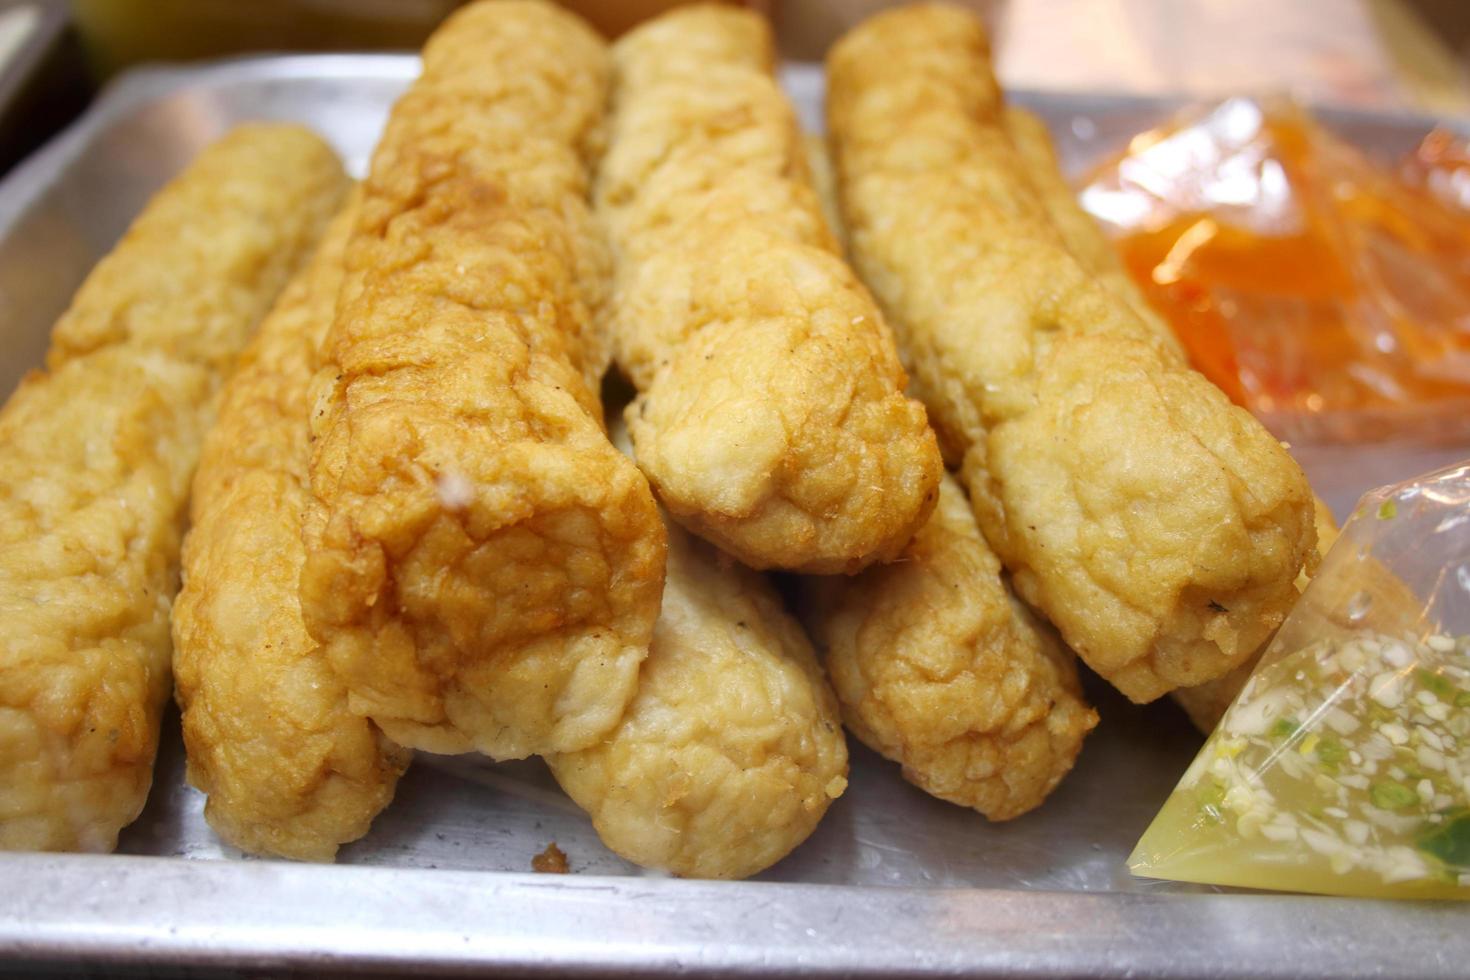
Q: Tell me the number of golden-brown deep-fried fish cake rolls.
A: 8